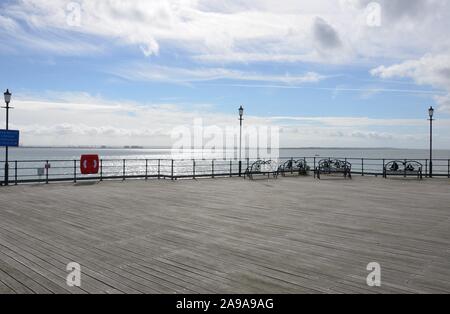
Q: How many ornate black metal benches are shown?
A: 4